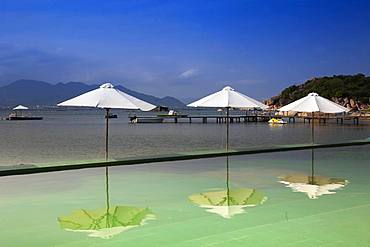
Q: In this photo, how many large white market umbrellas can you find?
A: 3